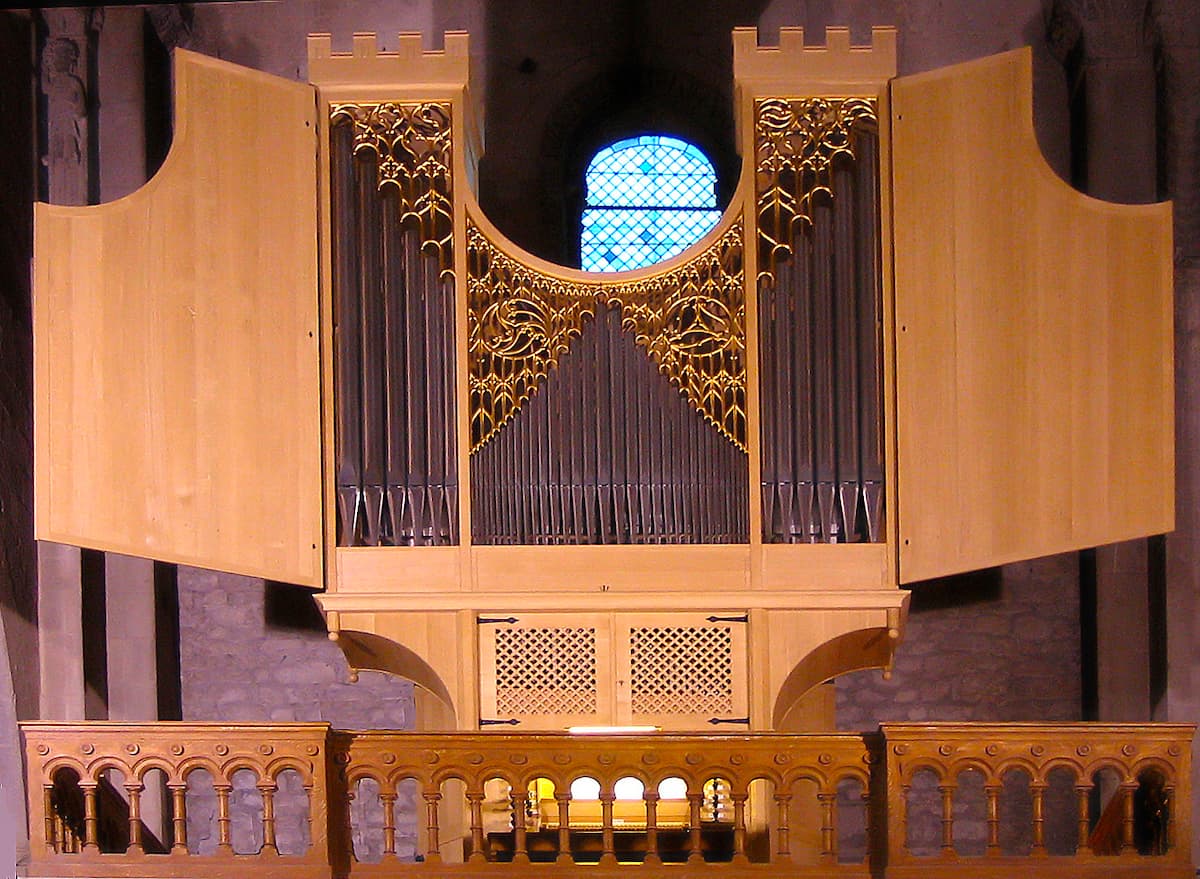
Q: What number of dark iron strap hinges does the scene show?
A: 4